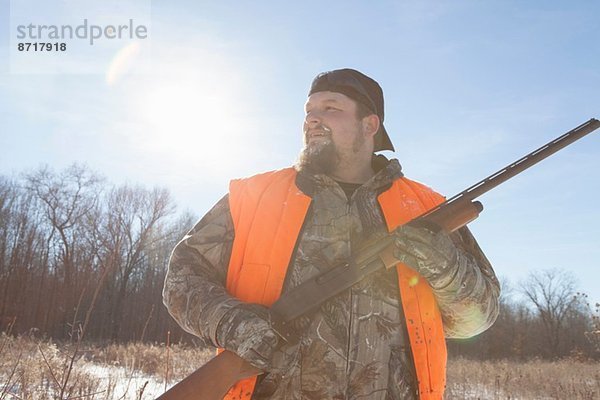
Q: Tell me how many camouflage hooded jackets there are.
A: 1